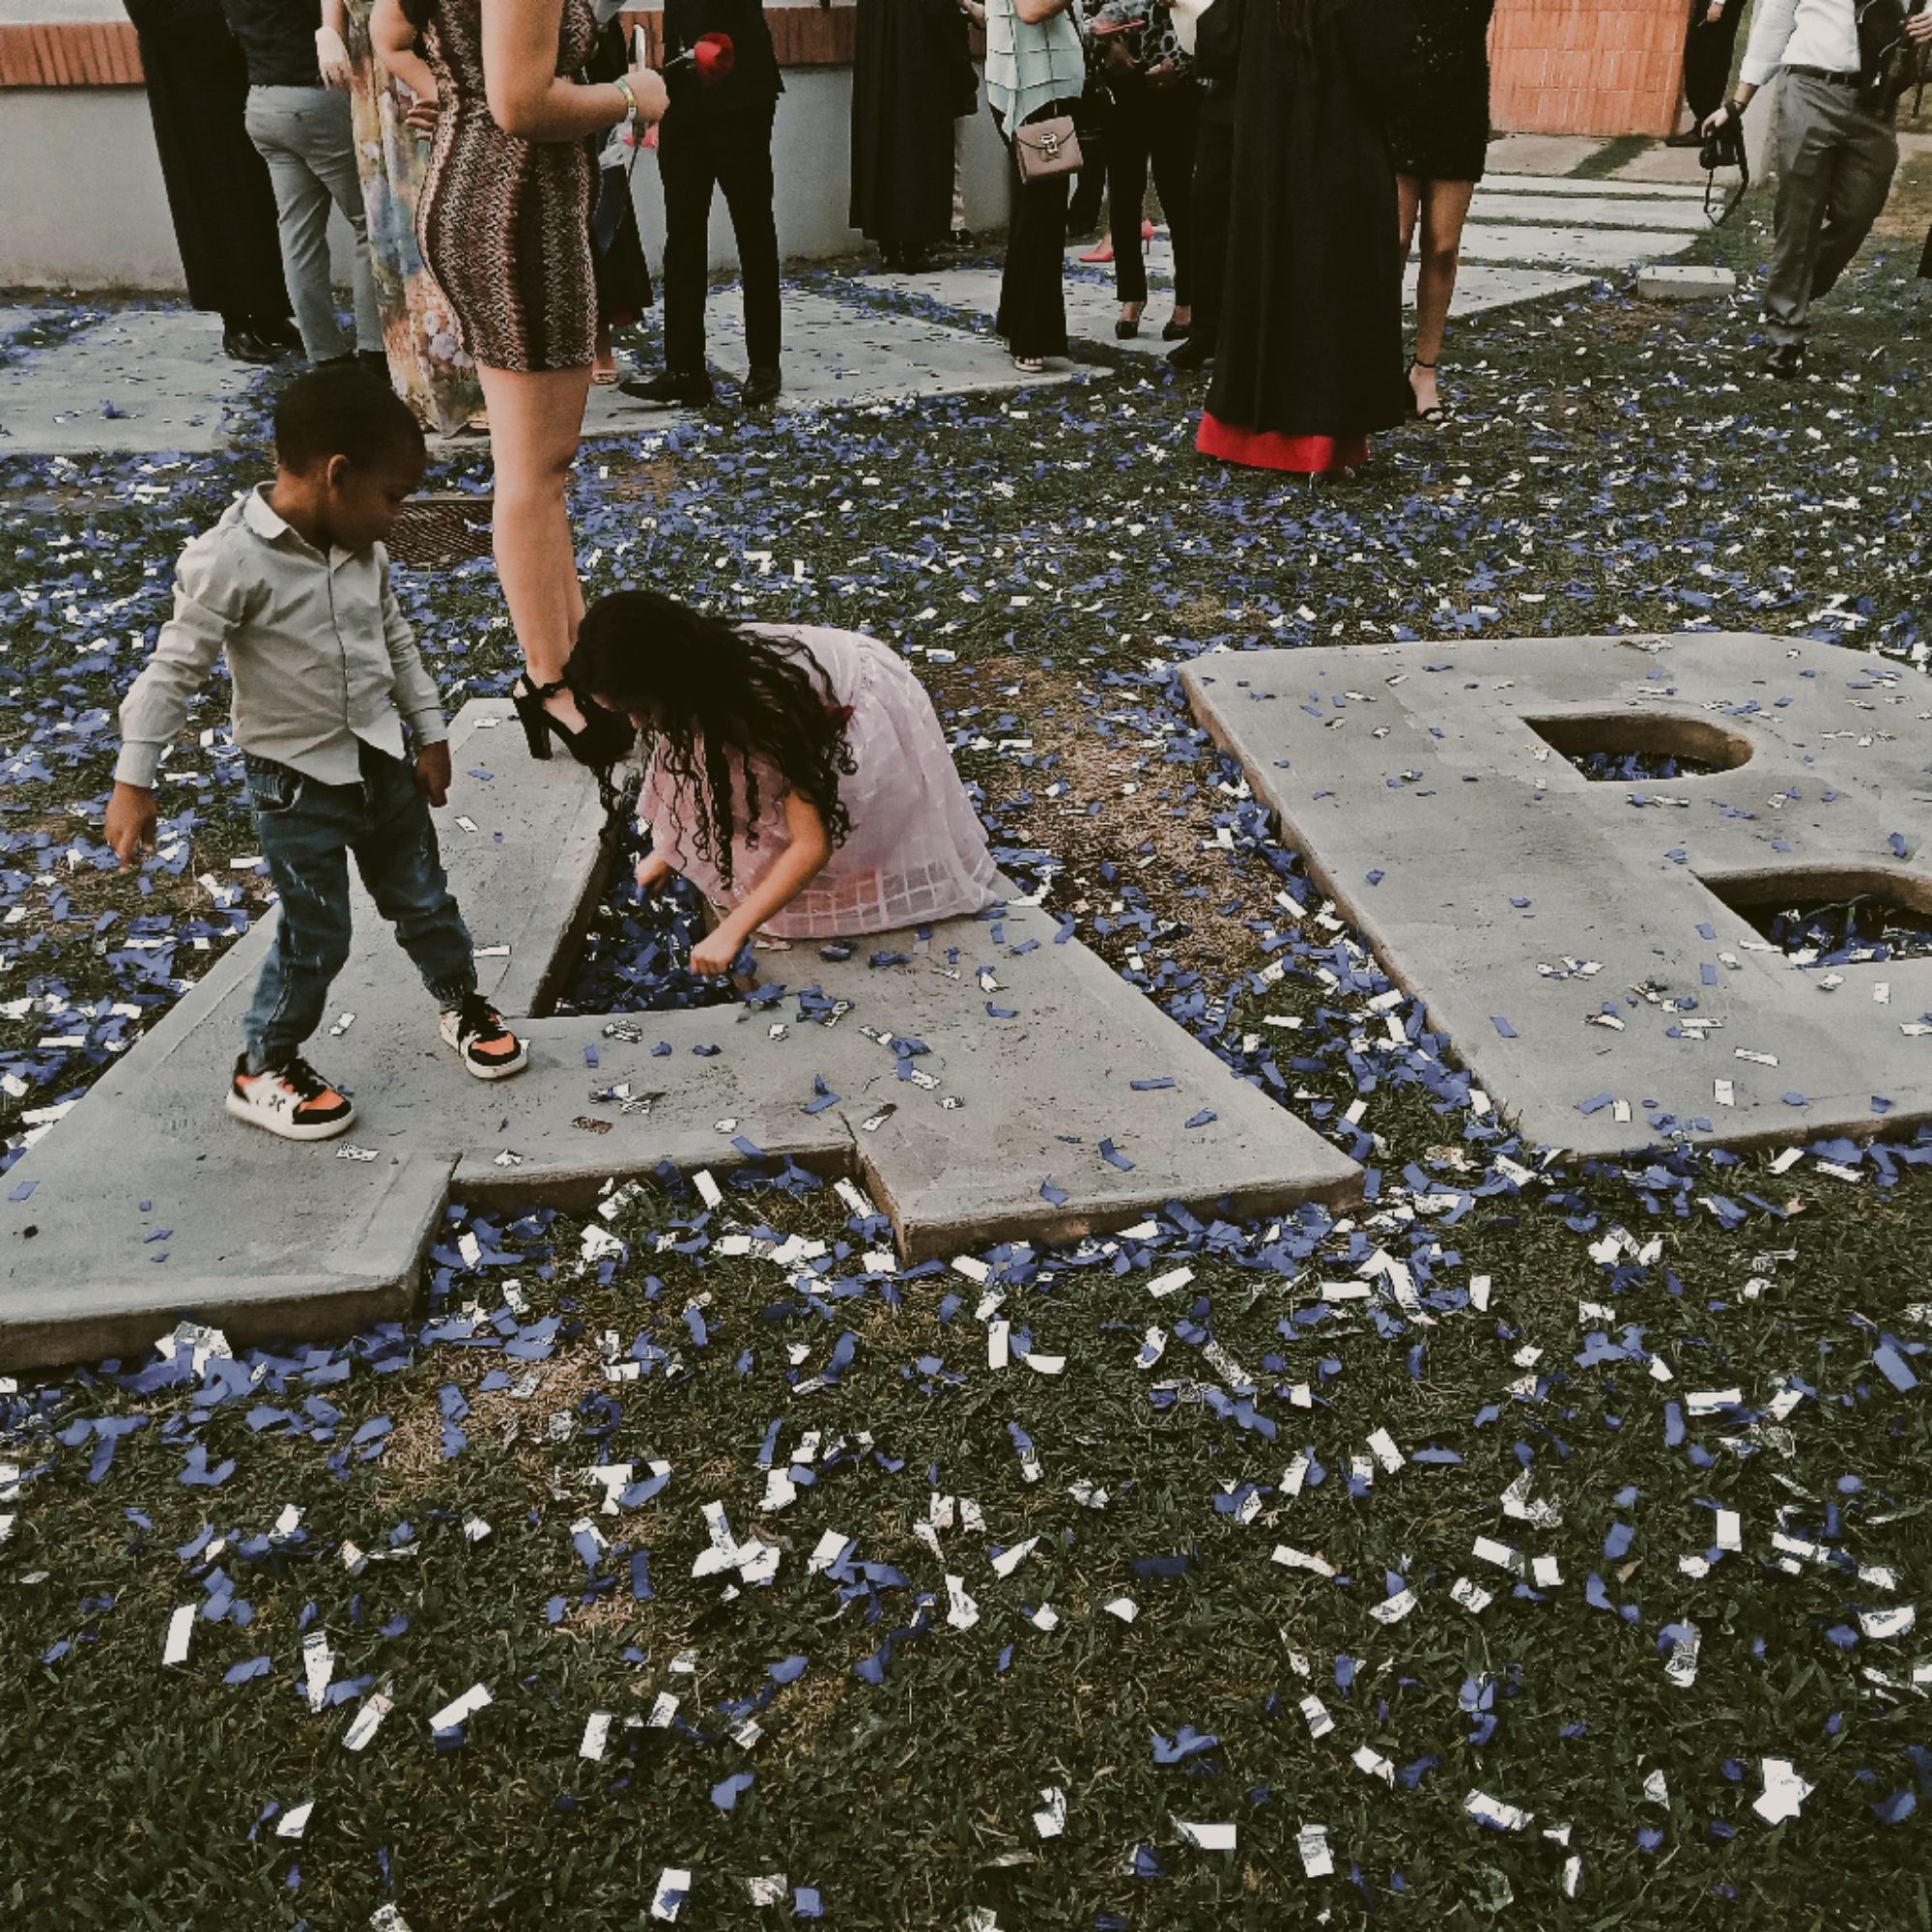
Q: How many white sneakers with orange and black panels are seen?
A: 2